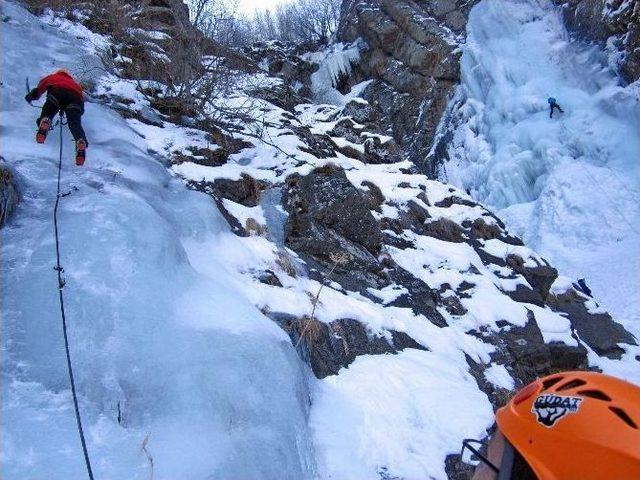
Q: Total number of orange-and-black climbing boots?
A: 2